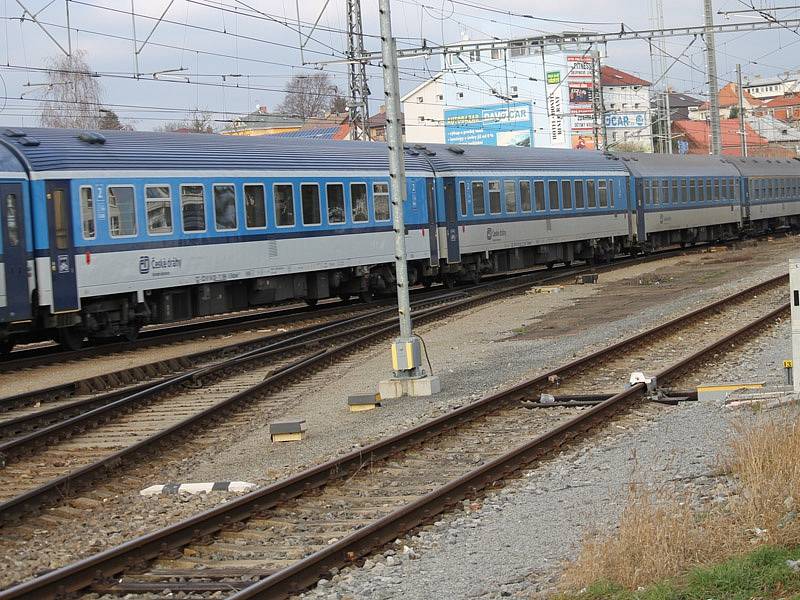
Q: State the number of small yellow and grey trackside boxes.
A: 2